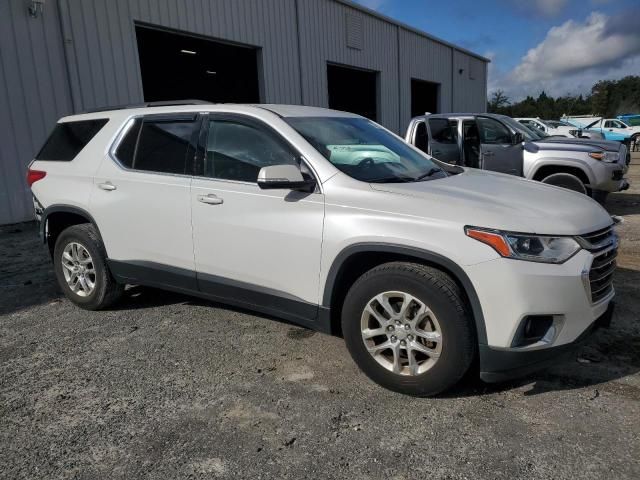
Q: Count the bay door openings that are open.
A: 3